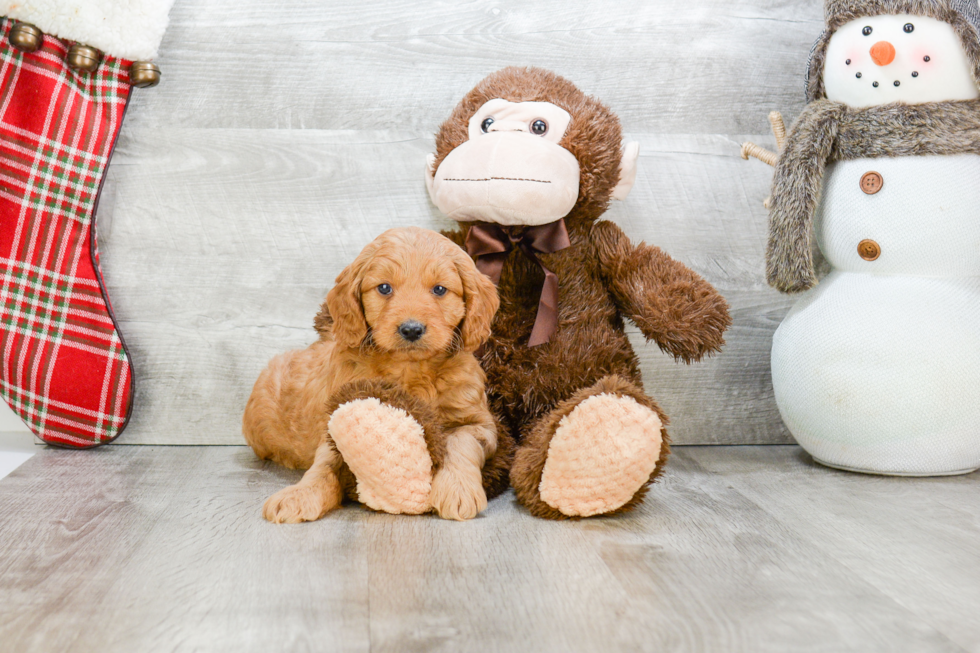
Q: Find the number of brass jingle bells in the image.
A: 3